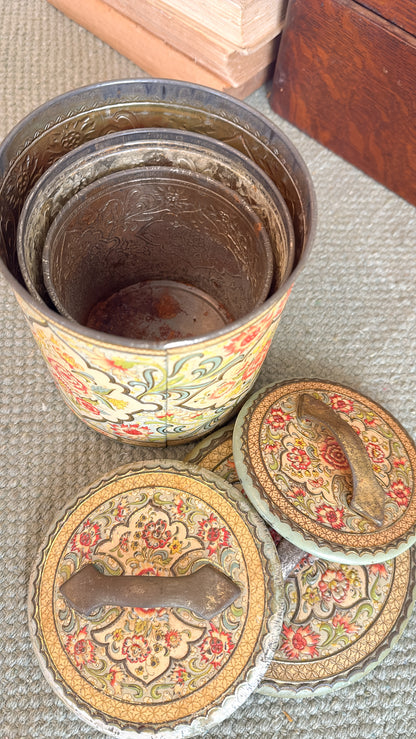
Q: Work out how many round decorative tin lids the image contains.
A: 3